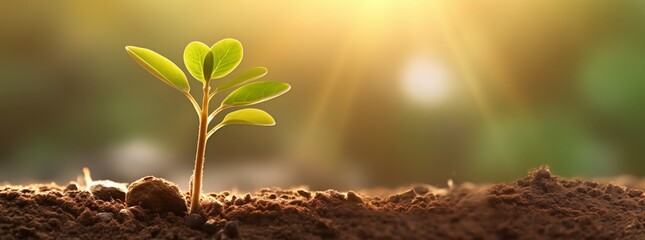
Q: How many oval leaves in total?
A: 6